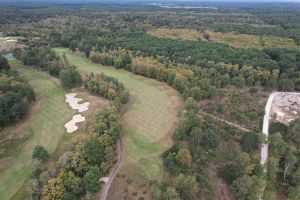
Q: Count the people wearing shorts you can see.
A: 0